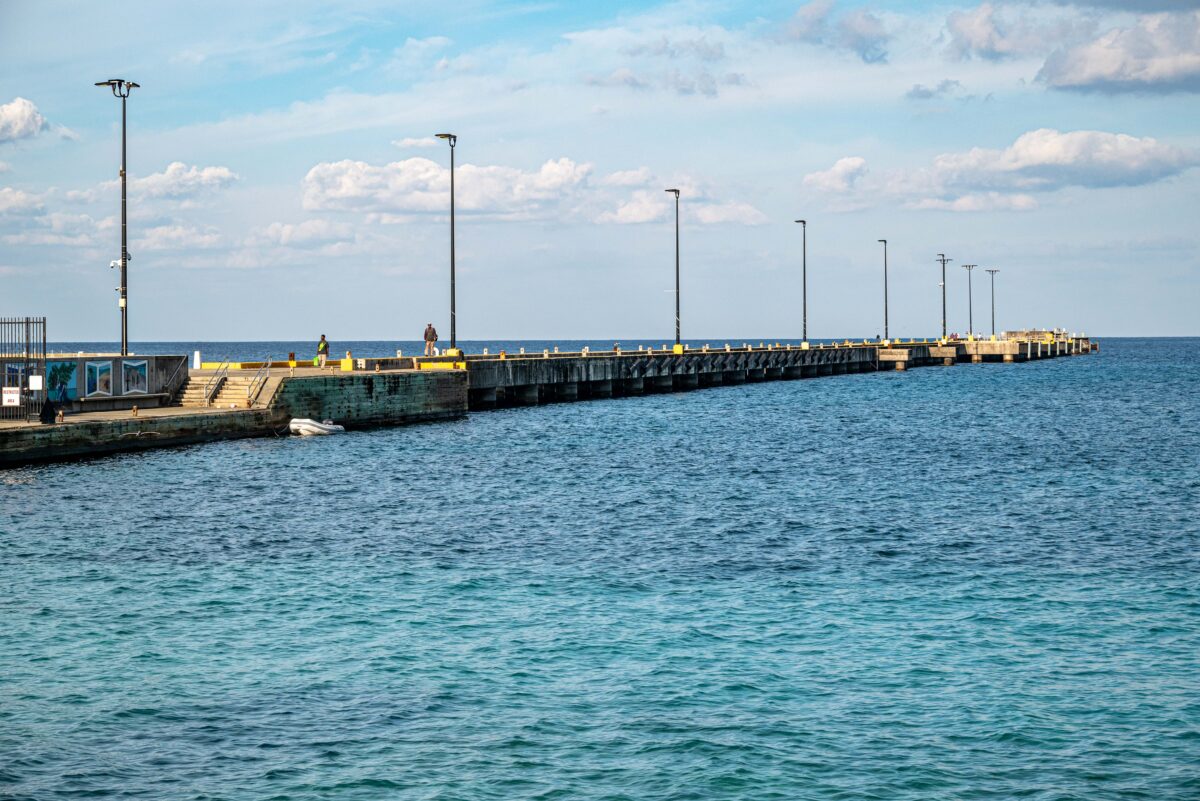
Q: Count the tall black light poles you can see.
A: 8